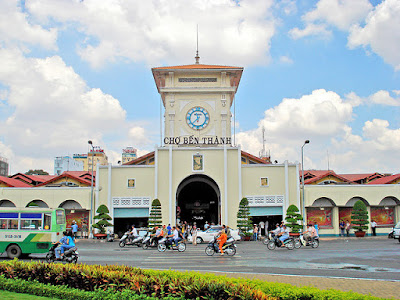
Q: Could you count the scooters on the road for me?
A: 8